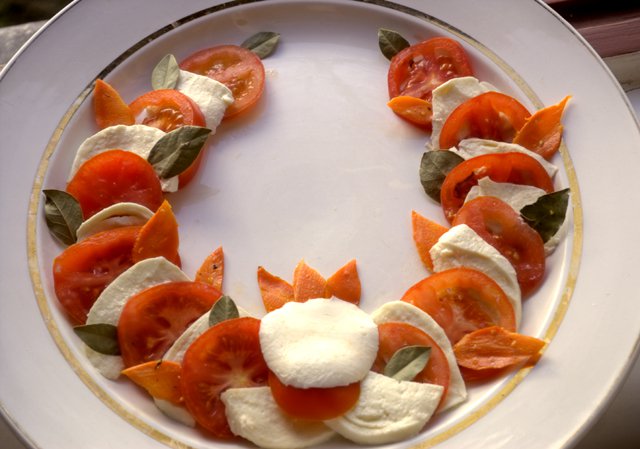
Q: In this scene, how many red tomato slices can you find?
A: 13